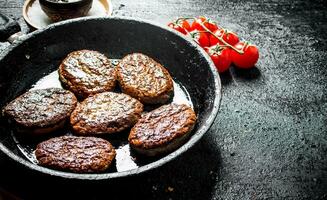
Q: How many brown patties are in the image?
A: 6